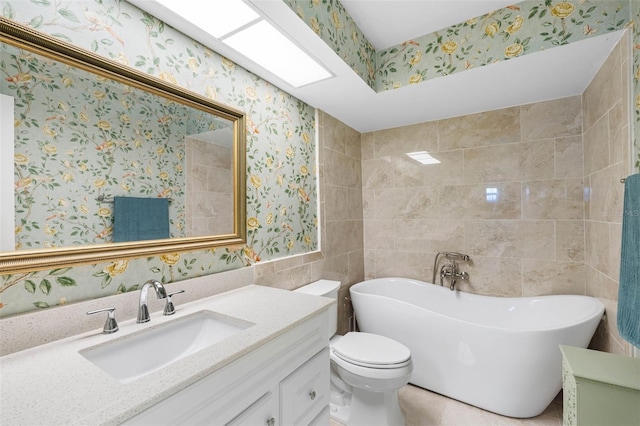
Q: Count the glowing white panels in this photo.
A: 2